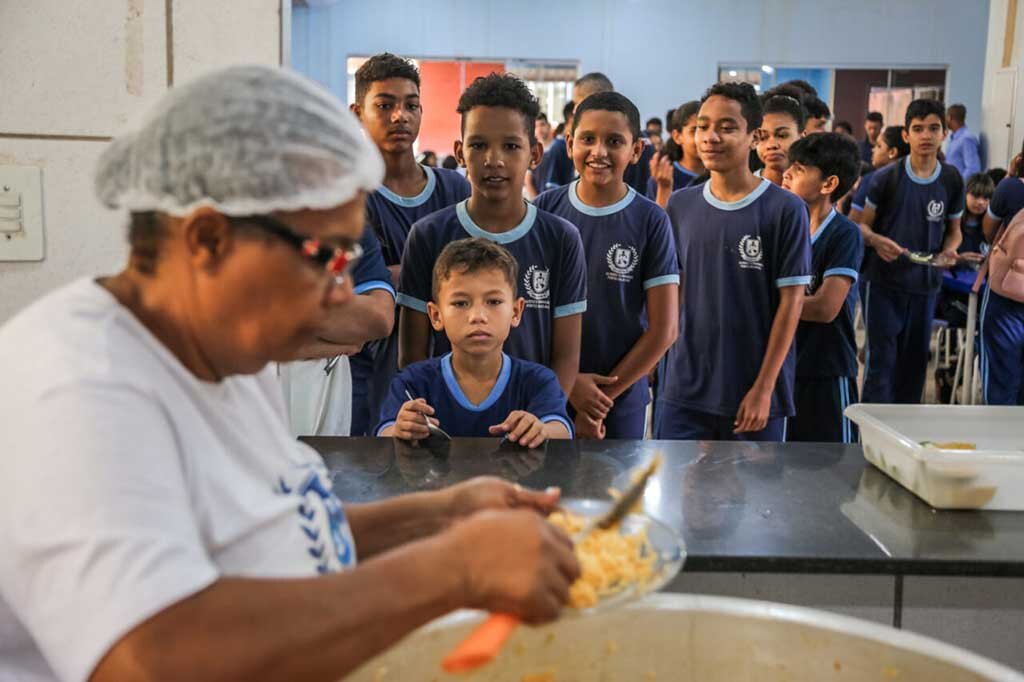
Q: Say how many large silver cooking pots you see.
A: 1